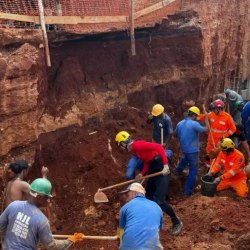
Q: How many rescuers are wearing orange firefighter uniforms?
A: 2